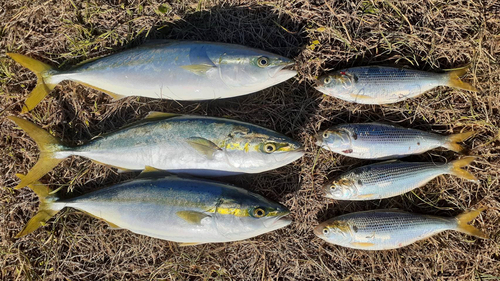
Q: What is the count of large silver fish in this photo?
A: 3